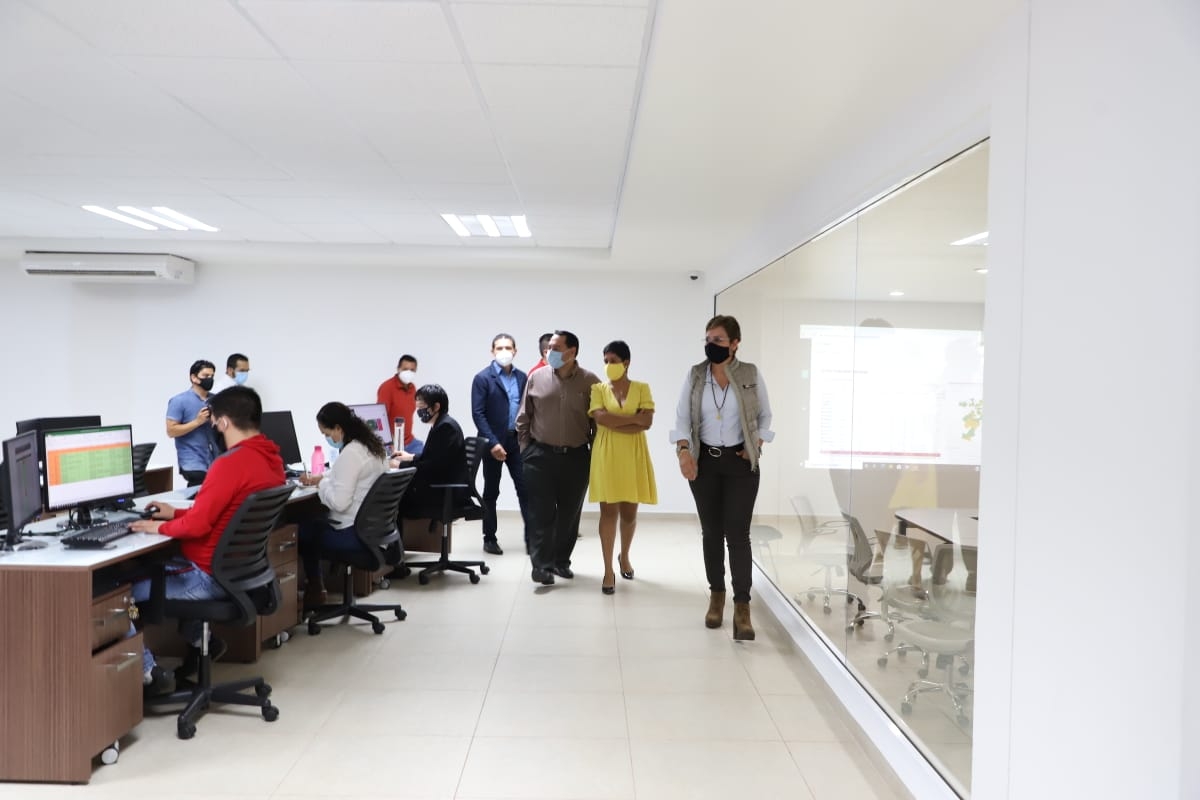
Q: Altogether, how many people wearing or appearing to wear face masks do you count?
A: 10